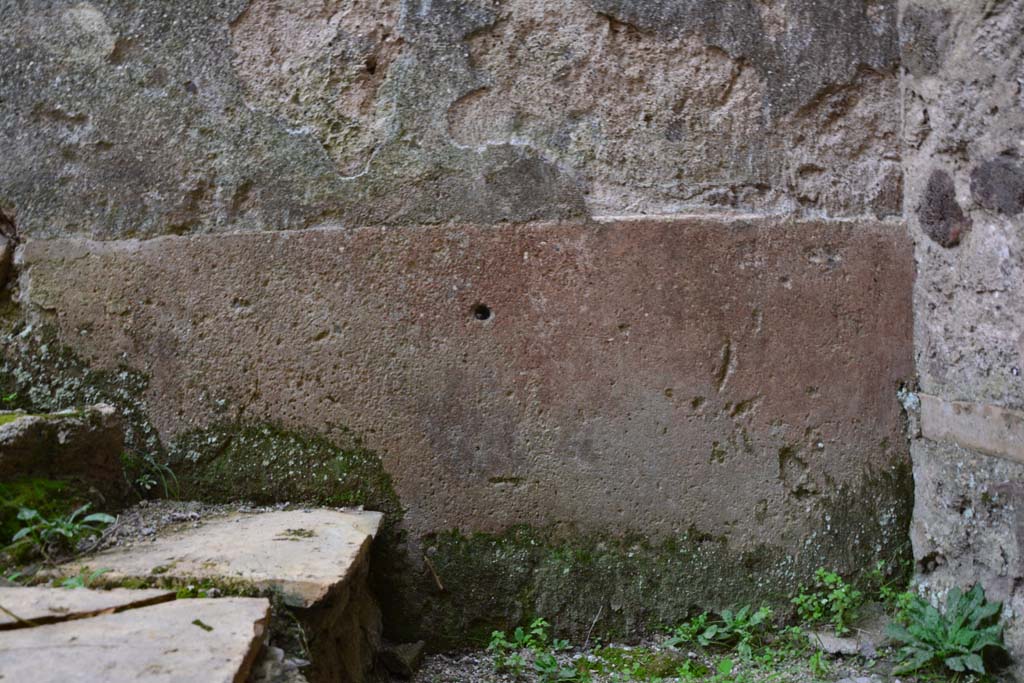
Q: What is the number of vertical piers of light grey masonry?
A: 1